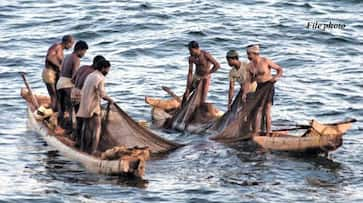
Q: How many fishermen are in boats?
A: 7